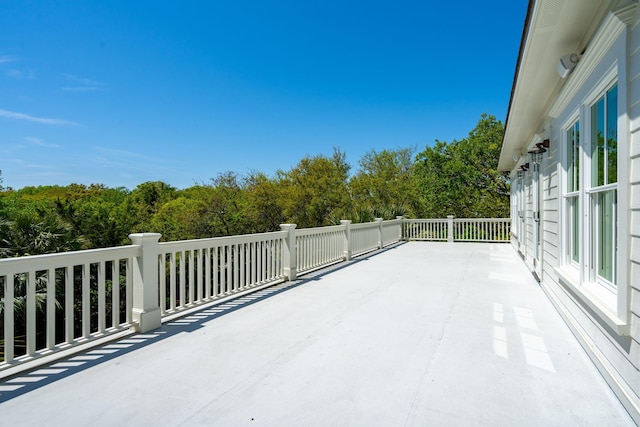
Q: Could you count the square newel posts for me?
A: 6